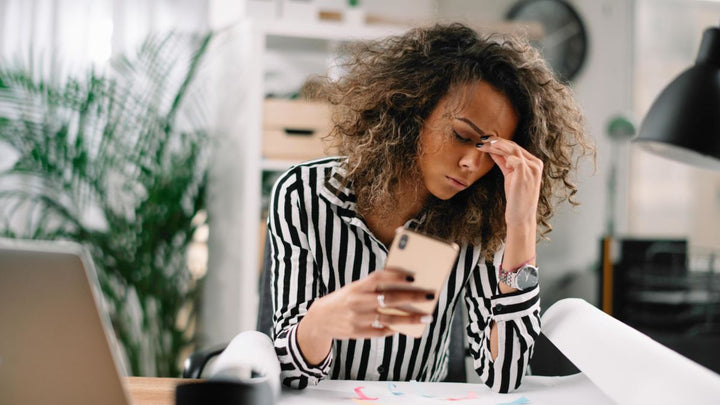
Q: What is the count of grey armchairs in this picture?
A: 1